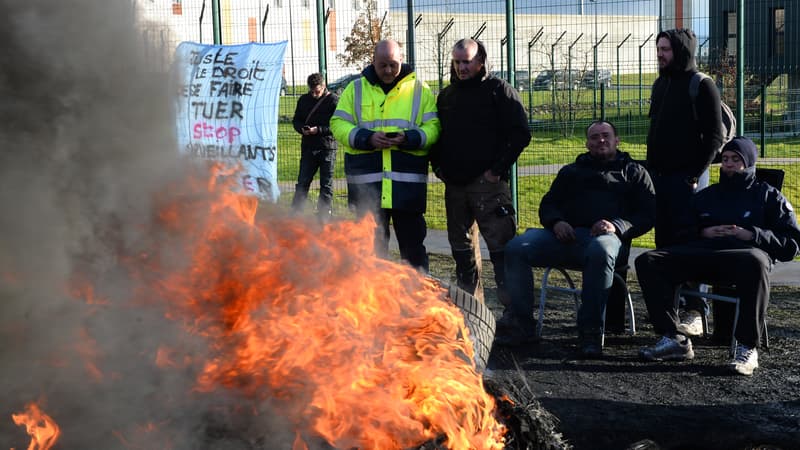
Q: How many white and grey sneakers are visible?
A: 3